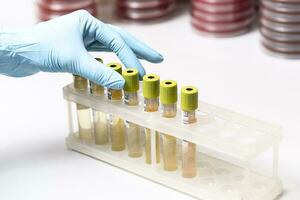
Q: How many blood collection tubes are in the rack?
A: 7